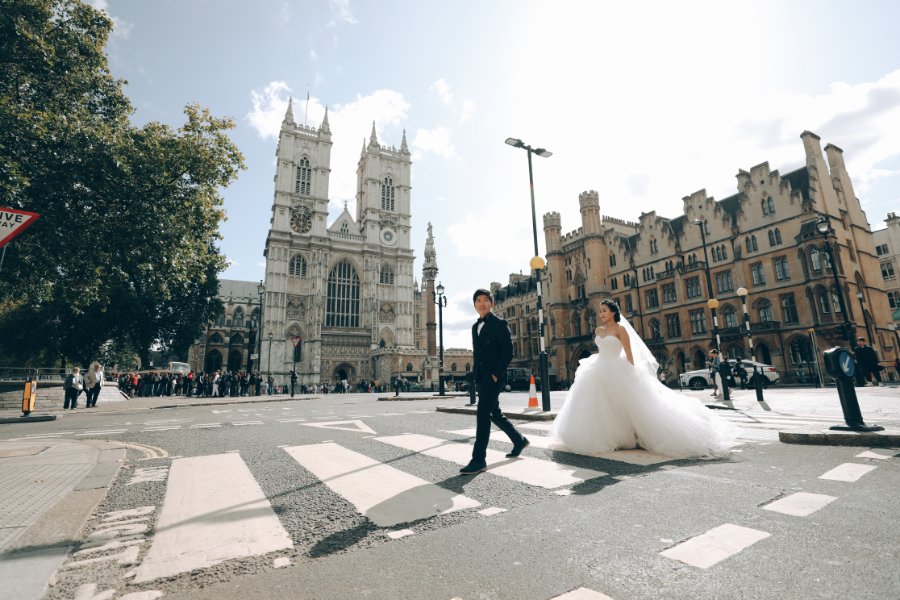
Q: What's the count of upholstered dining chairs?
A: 0